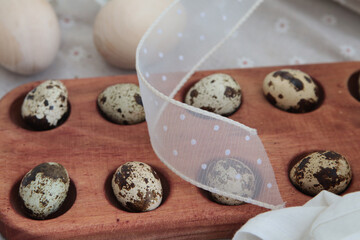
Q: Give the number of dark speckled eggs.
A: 8